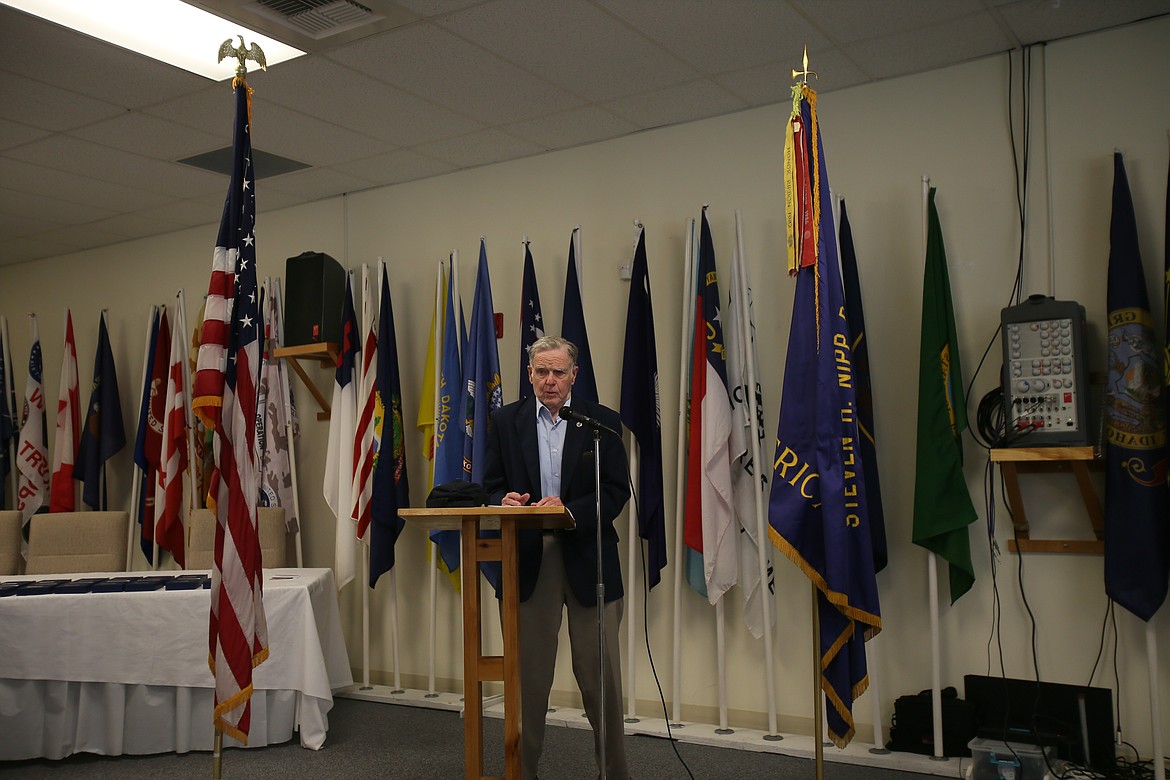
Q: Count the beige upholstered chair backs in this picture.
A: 3